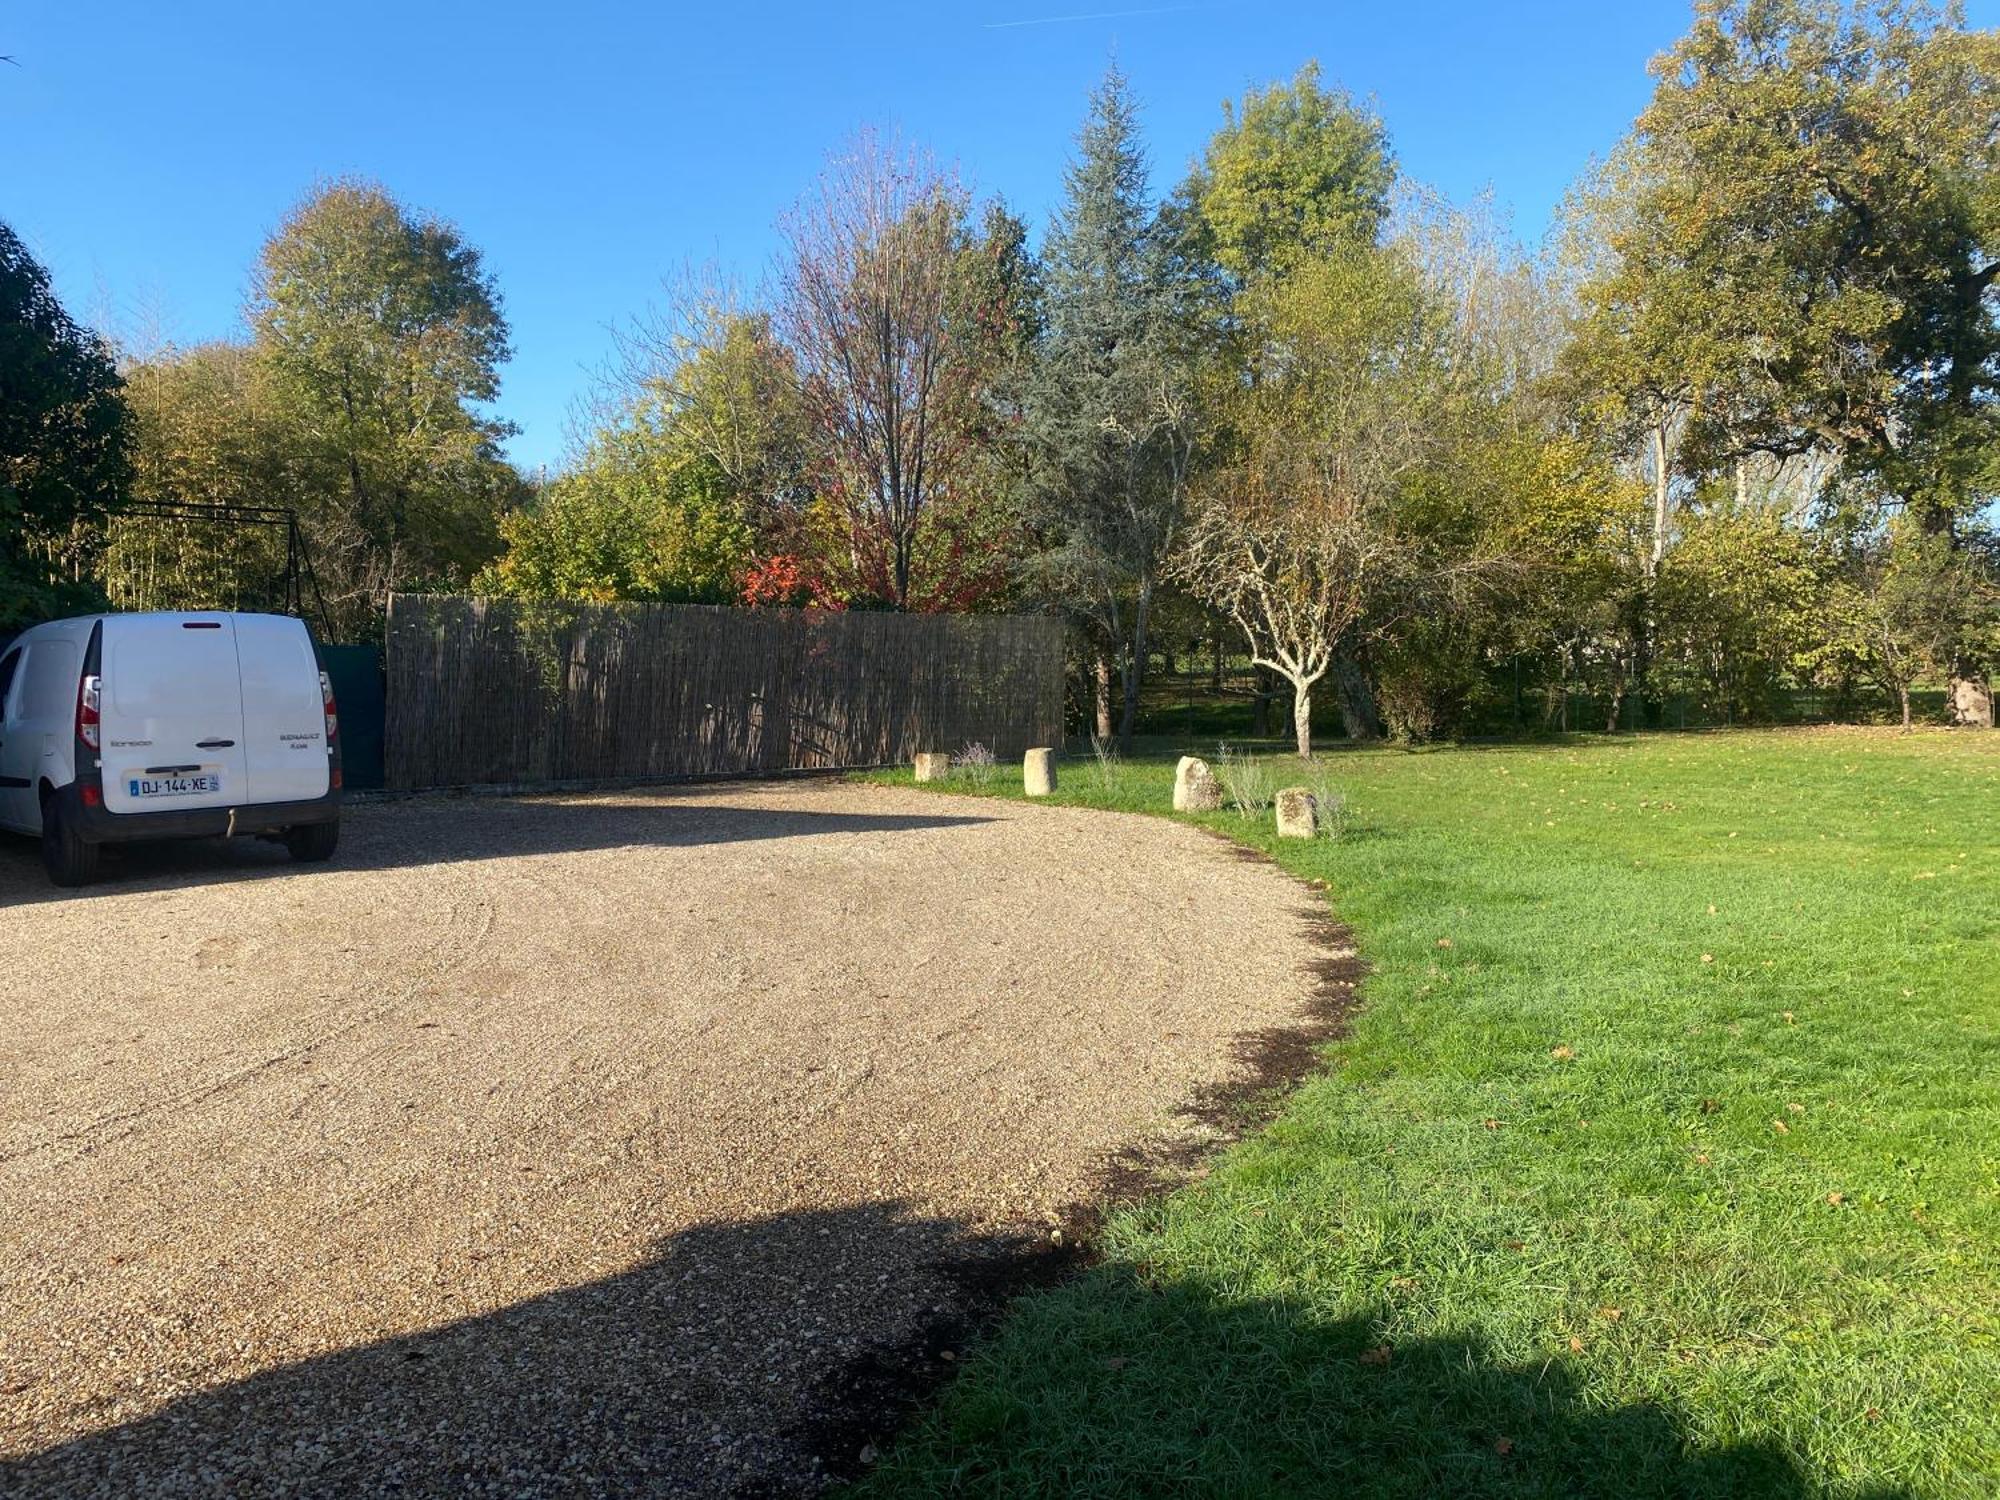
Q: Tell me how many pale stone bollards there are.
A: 4